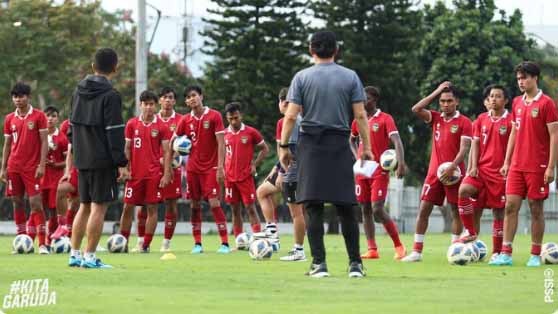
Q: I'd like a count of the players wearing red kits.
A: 13